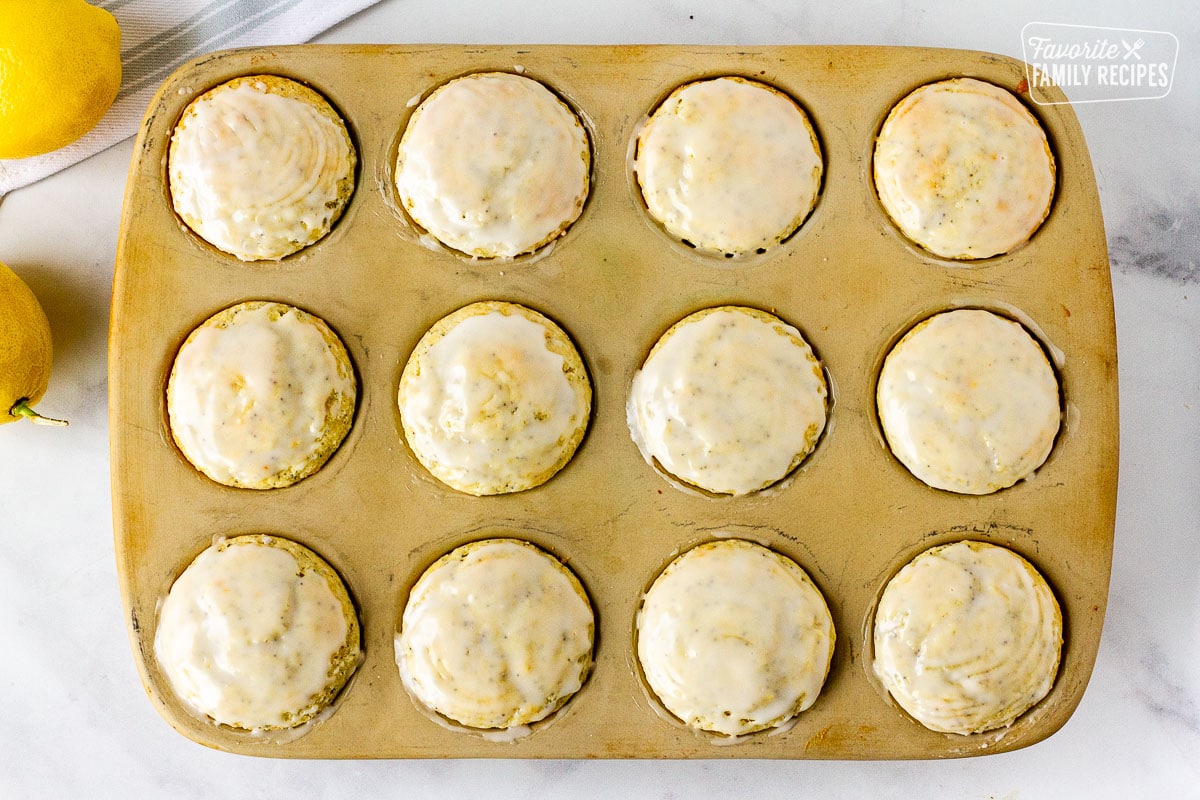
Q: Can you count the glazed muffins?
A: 12